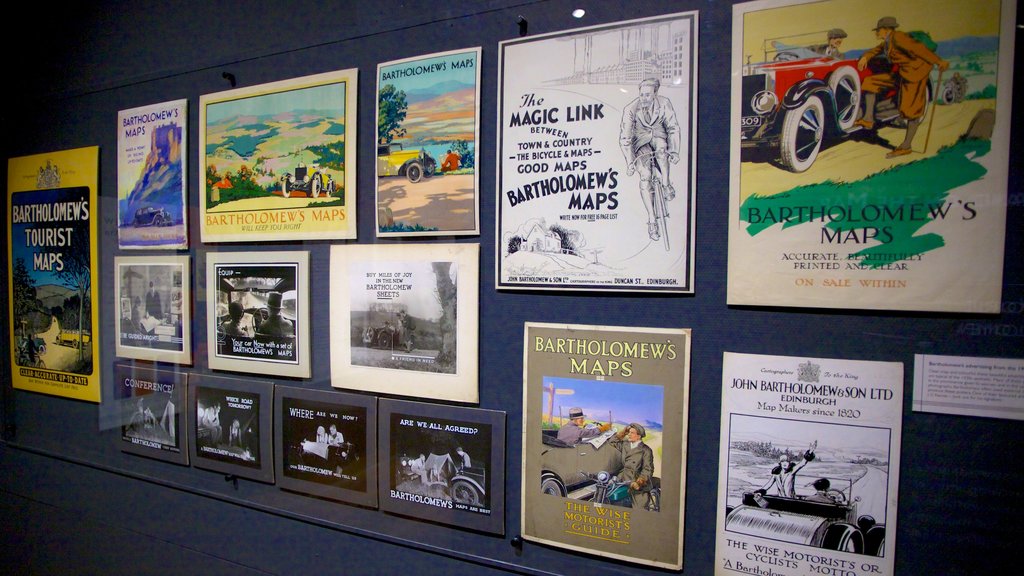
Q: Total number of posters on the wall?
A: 15